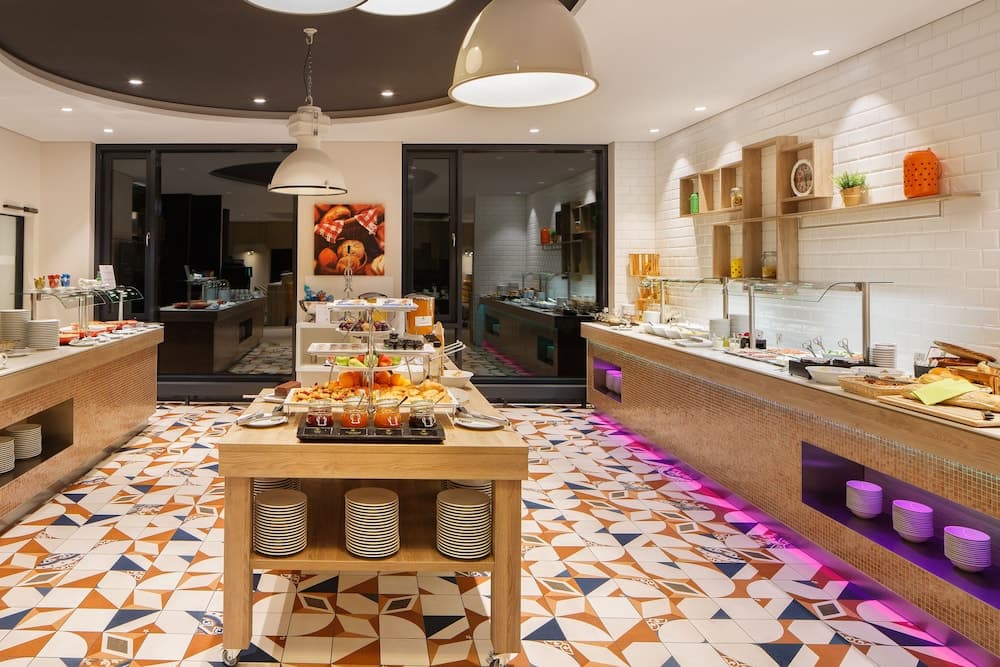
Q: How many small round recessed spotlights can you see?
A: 9